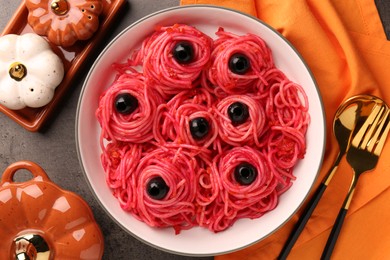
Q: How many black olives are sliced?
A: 0